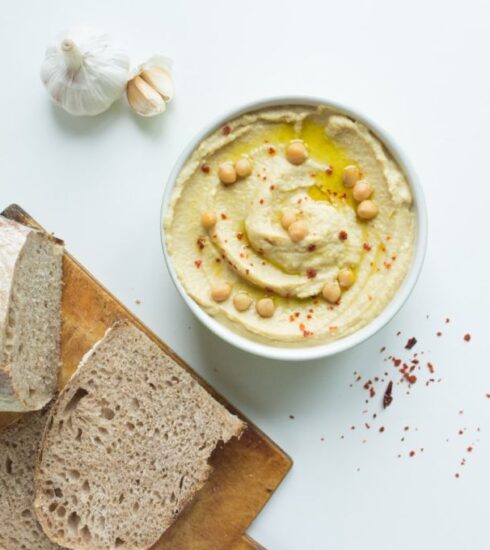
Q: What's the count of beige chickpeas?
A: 14